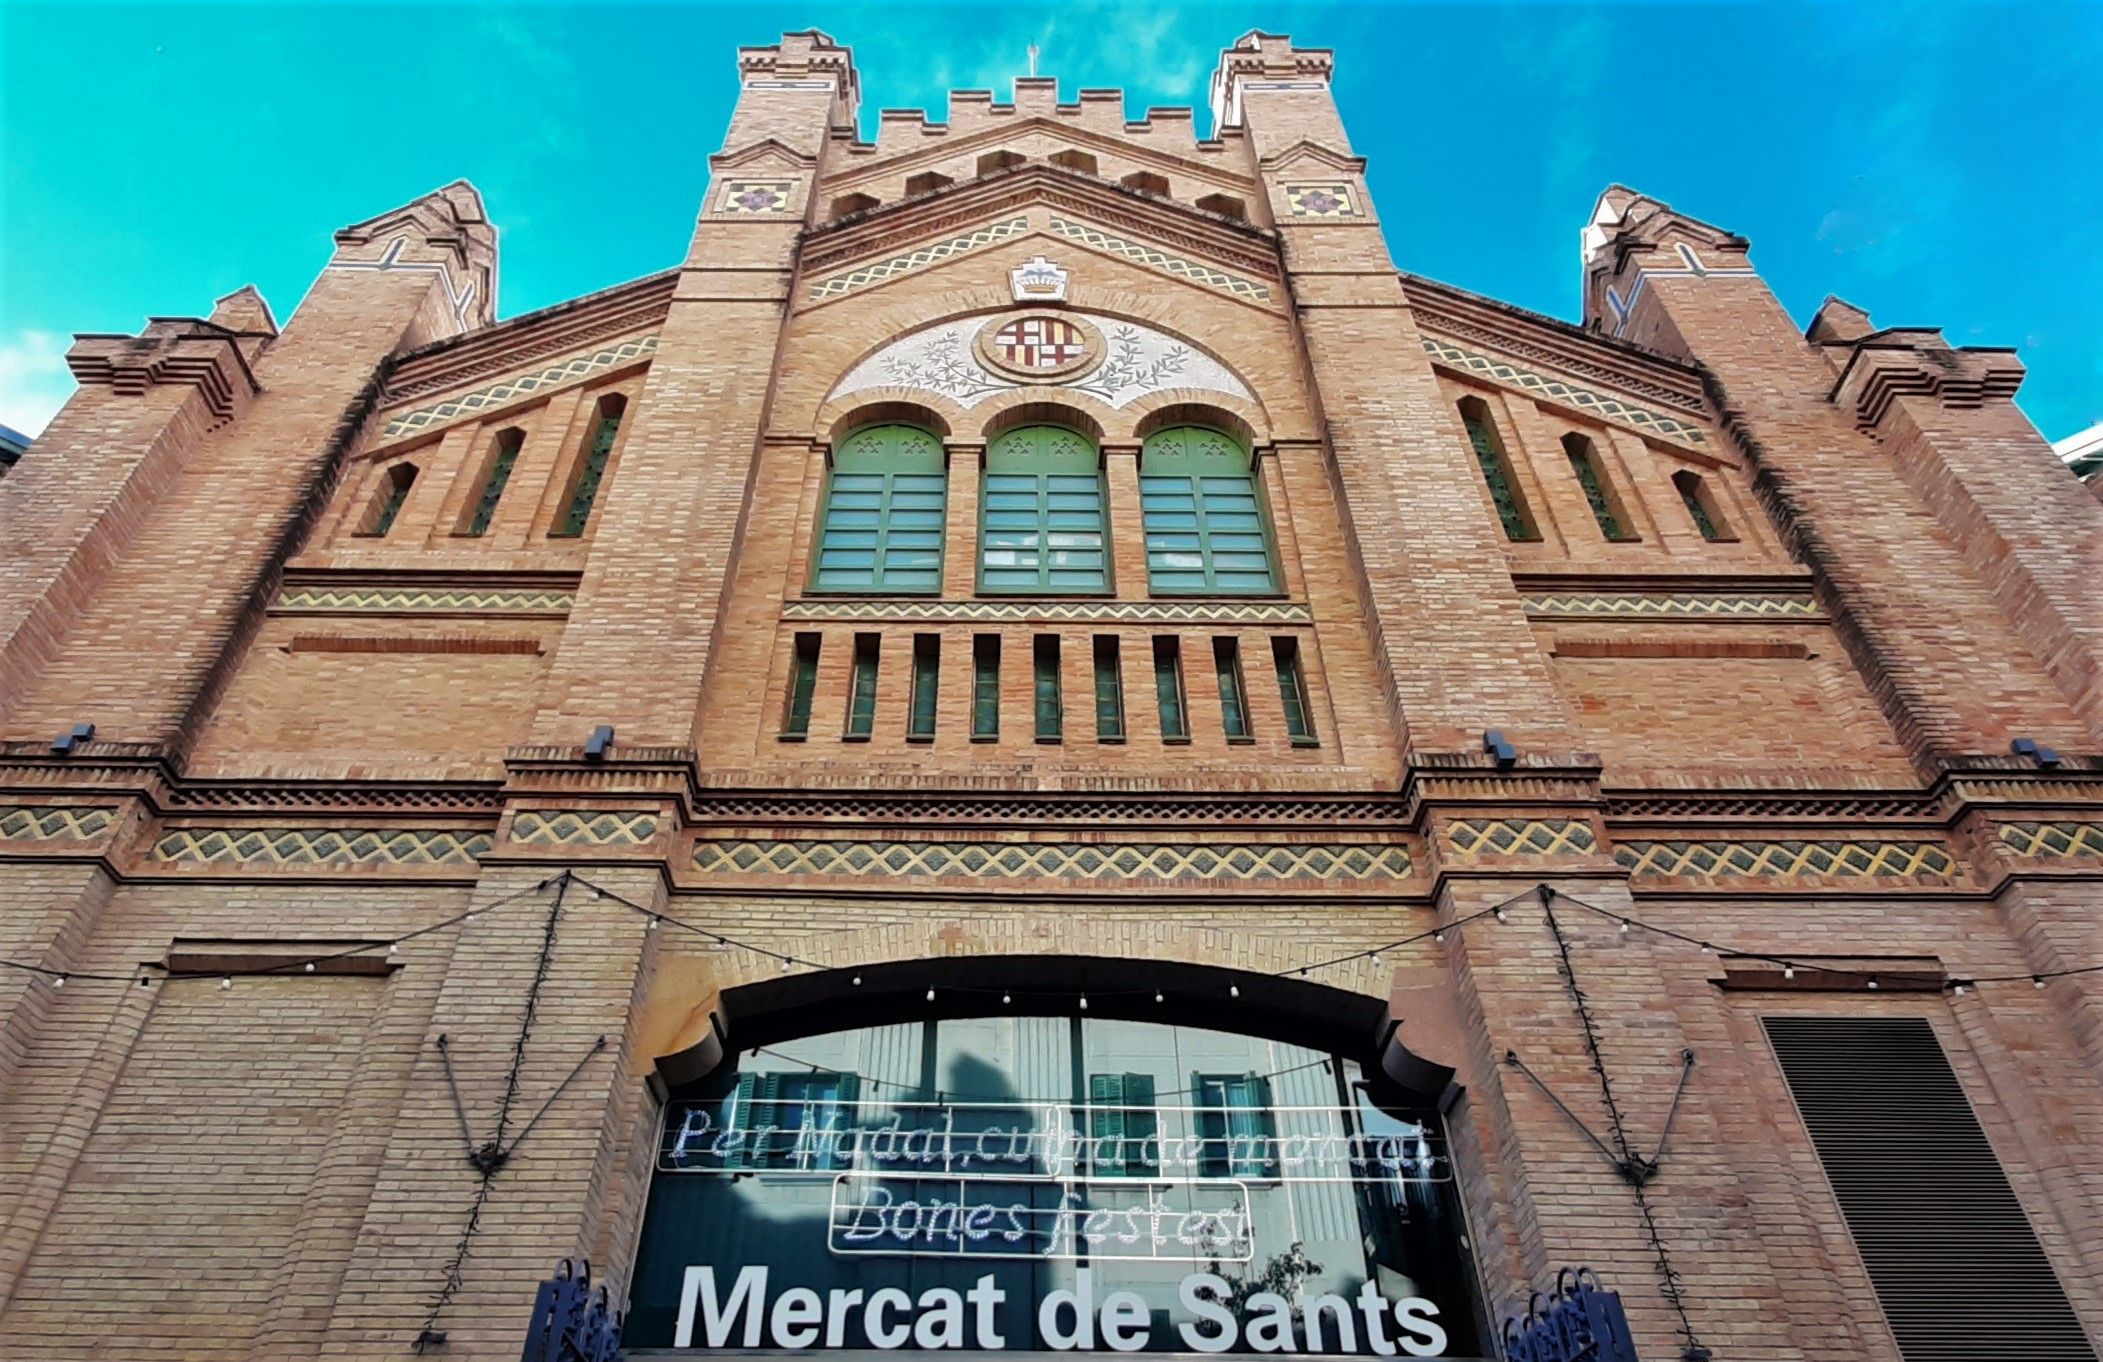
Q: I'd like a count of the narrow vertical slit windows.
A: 15